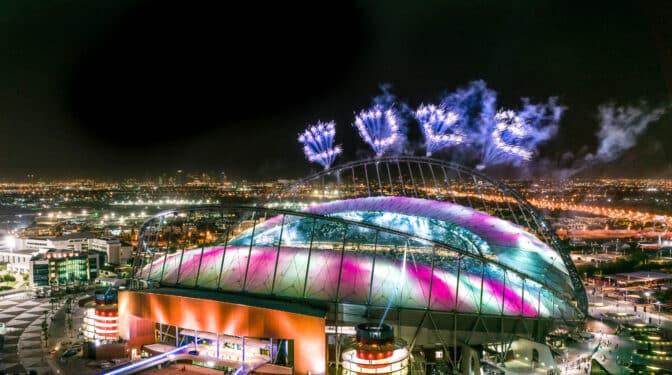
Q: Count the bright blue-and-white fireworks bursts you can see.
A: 4